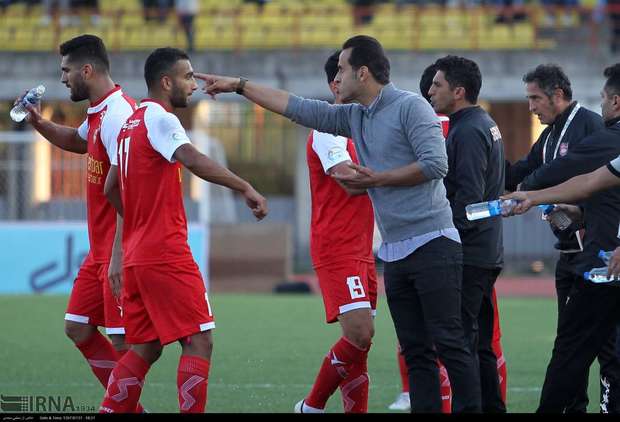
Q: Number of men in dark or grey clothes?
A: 4